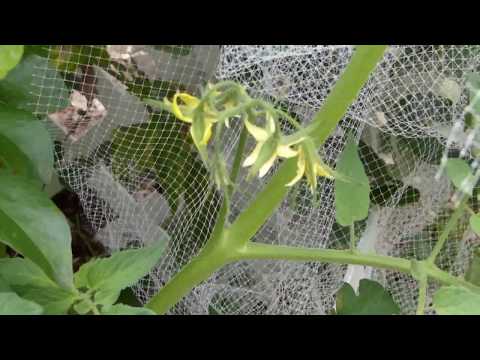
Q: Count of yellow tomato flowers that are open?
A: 3